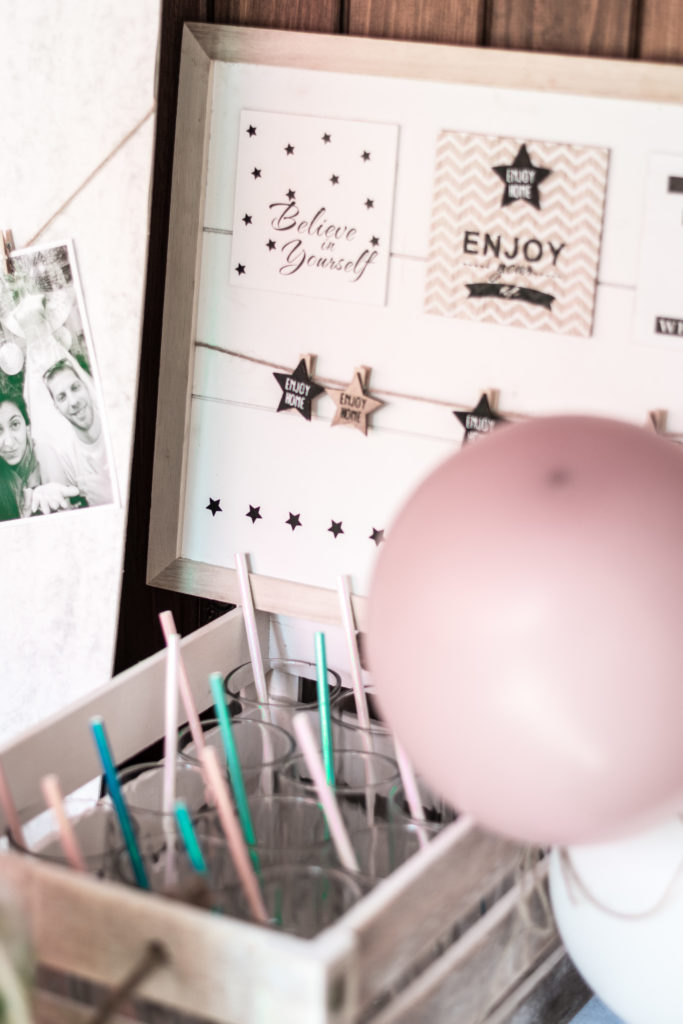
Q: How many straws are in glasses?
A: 13